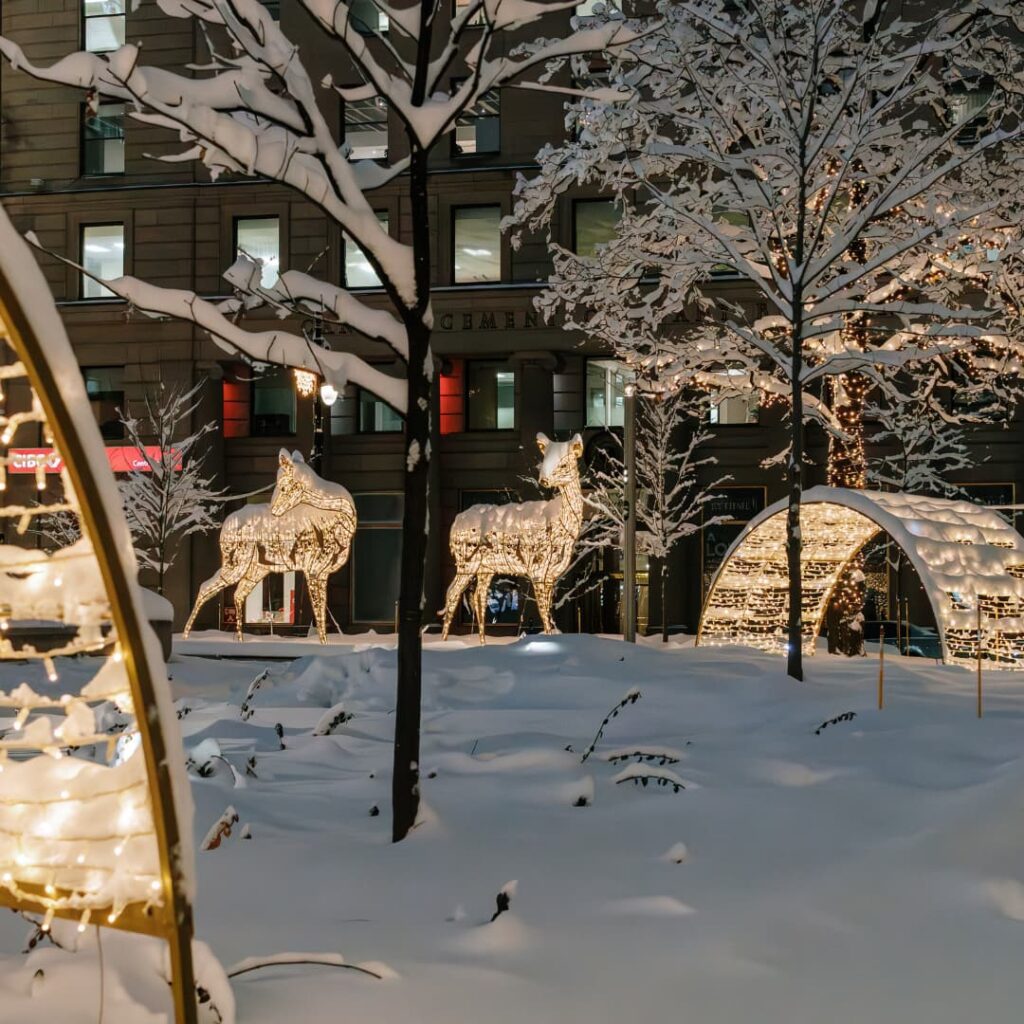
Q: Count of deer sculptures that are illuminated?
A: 2